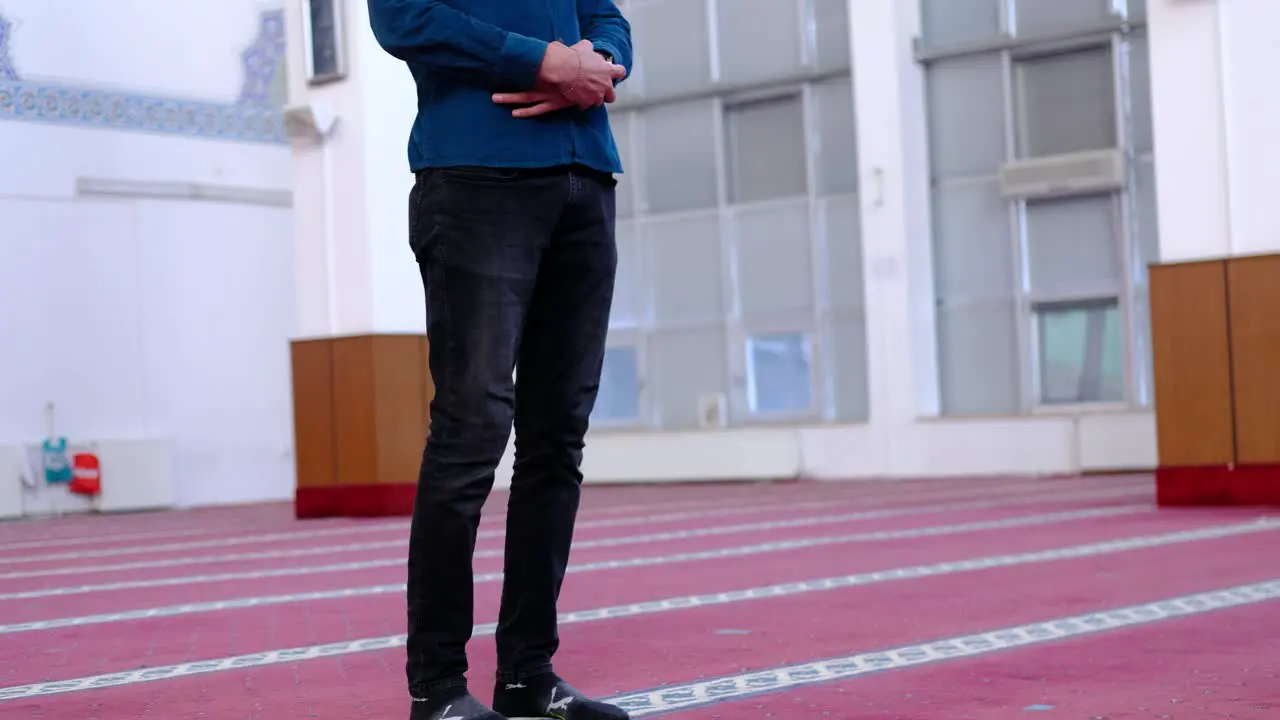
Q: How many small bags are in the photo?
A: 2